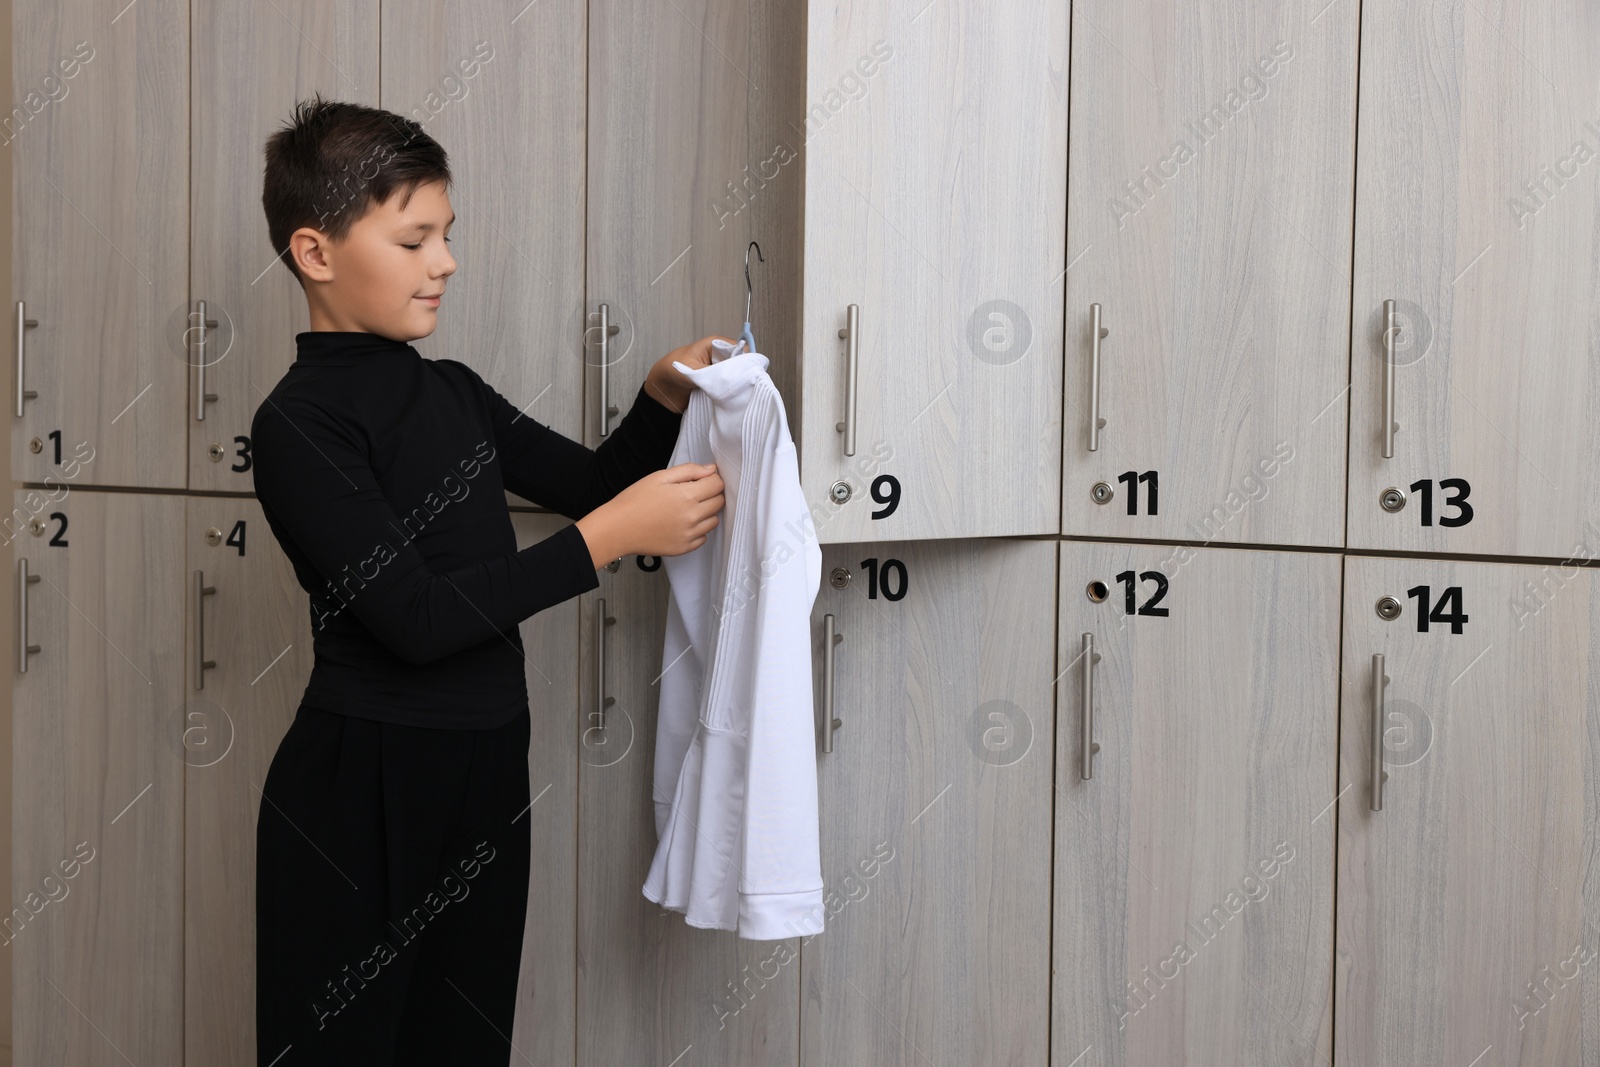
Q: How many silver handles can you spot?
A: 12